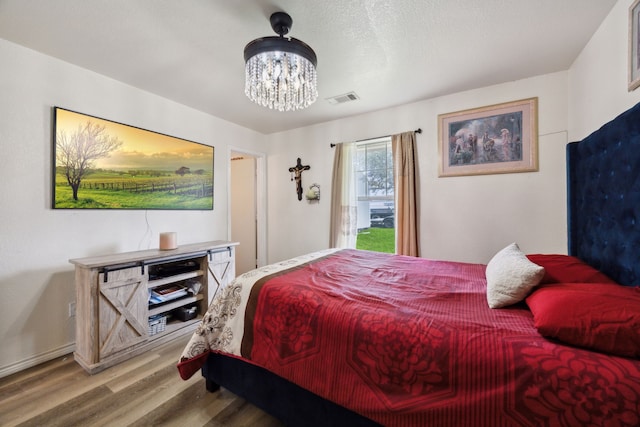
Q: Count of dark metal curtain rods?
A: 1